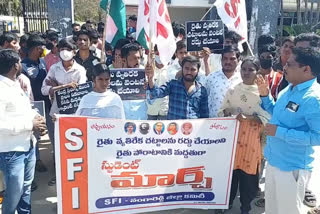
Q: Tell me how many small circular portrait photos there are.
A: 5